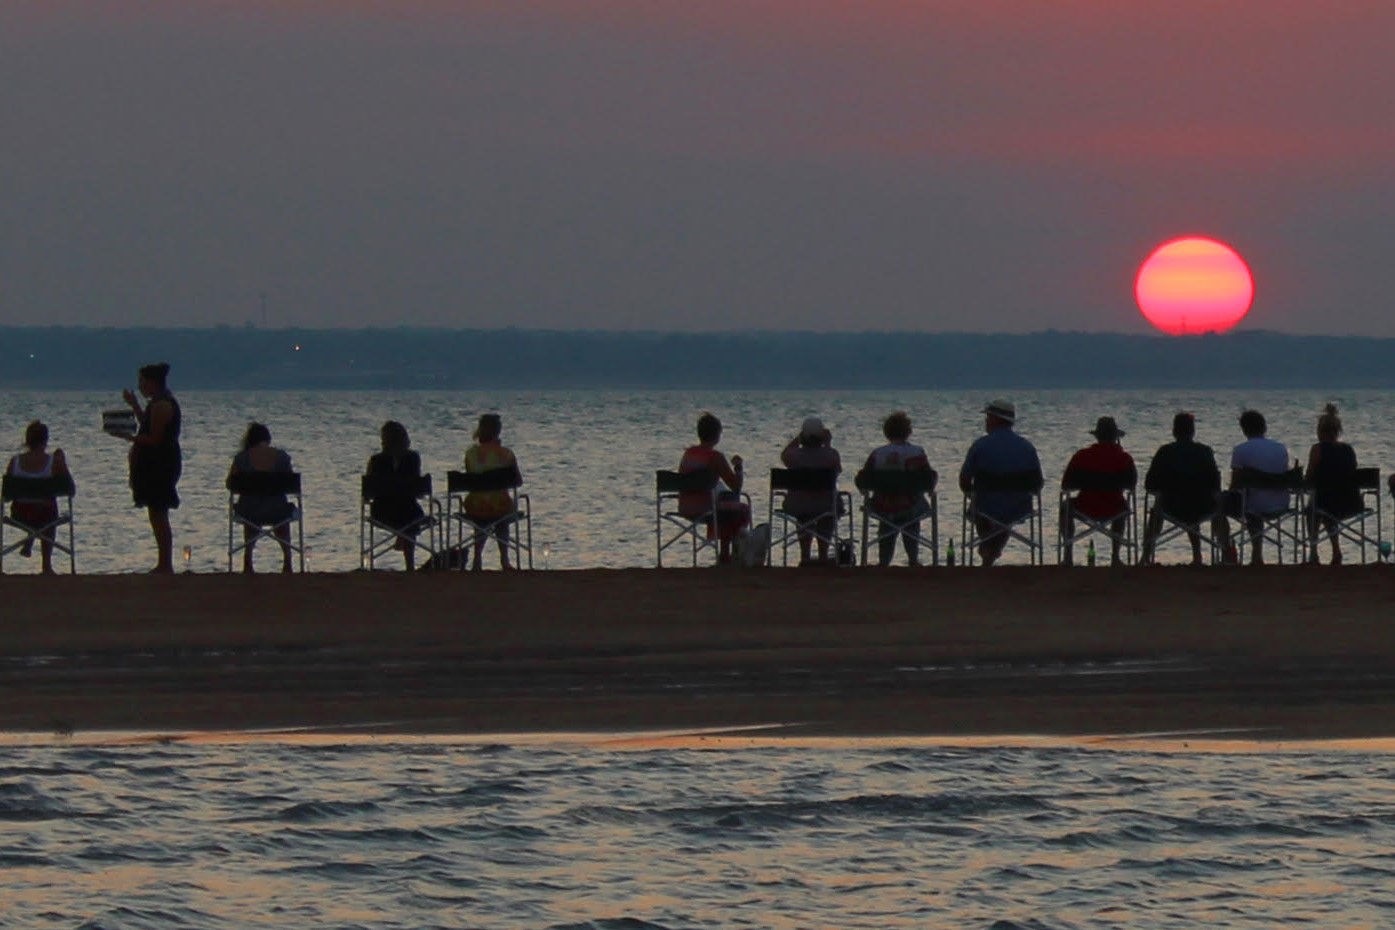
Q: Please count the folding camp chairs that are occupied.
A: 12